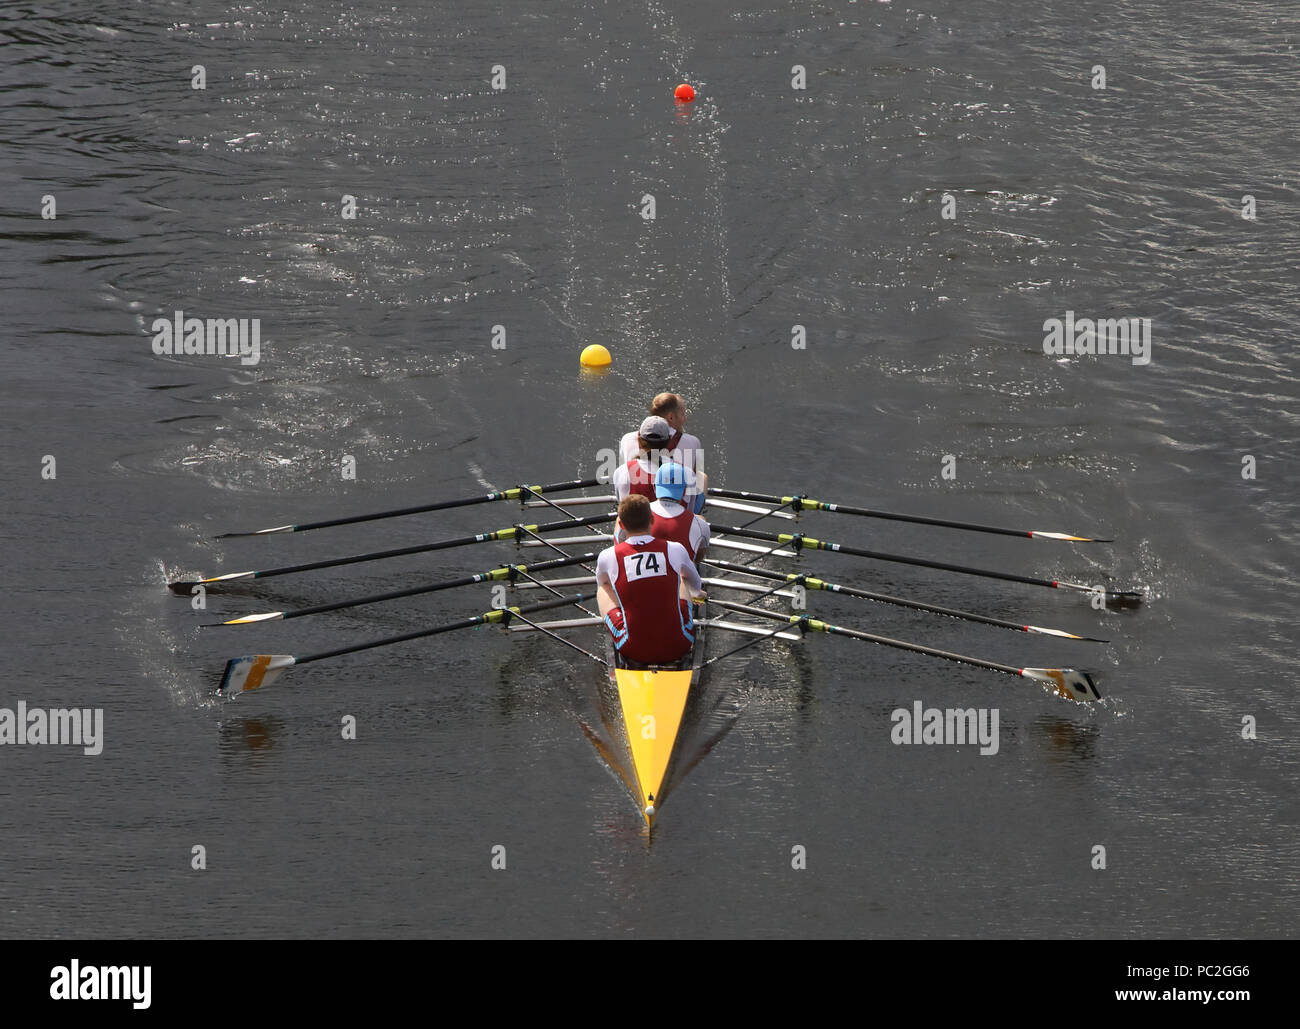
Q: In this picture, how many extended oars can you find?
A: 8